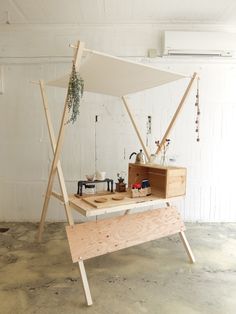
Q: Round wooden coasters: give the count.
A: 2